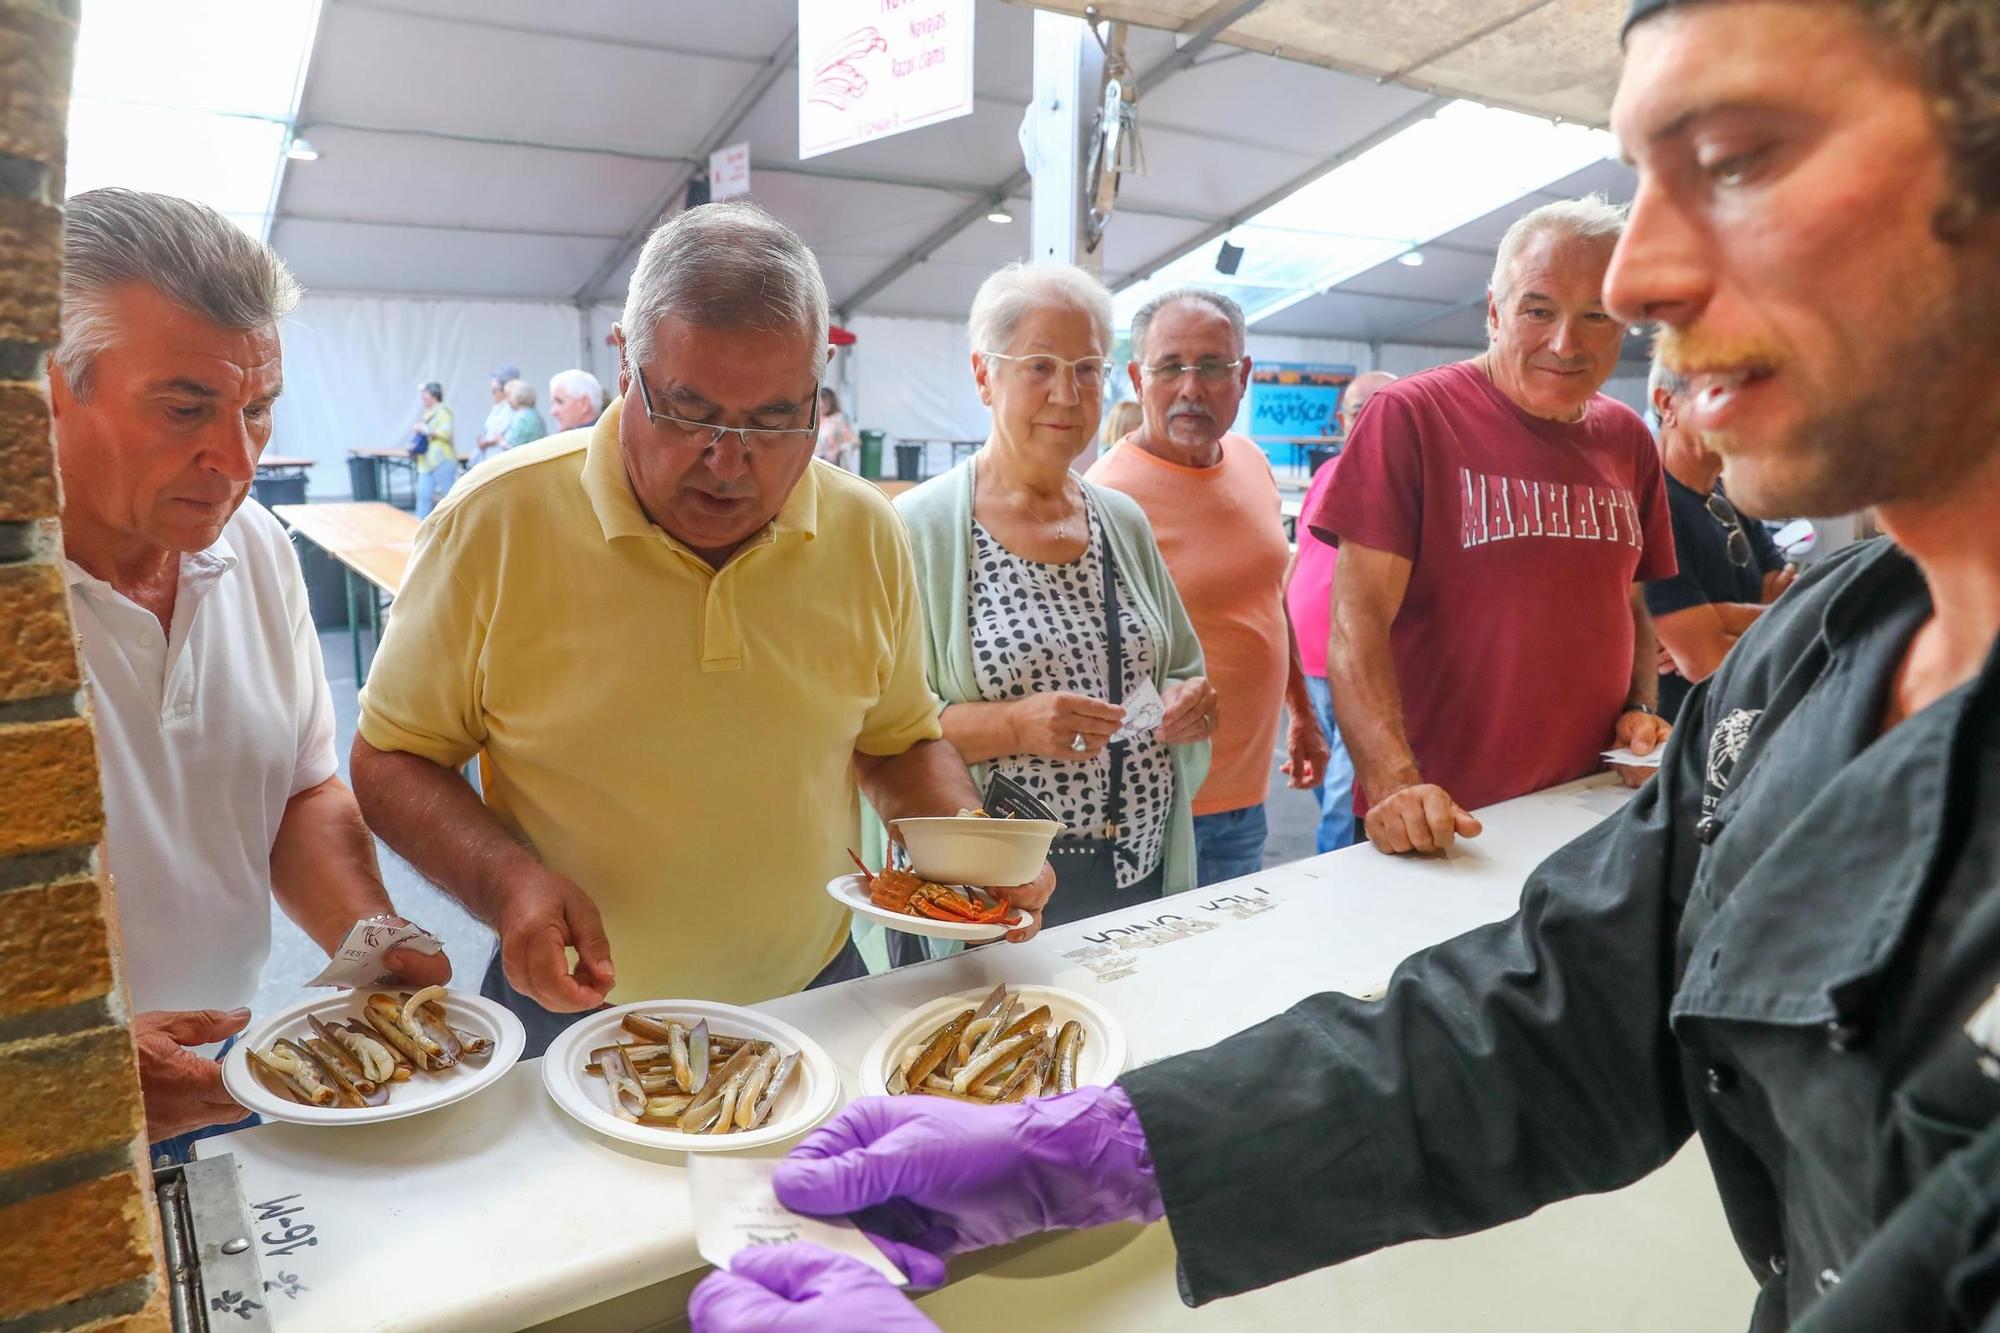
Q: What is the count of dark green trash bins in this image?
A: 1